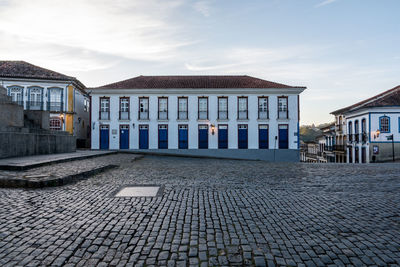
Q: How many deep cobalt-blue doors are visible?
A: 10